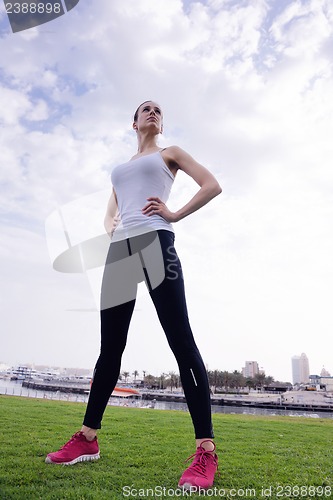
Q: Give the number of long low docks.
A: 1